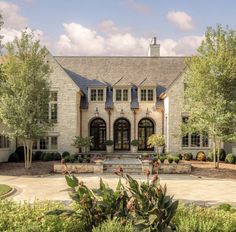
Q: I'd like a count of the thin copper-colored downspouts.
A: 4